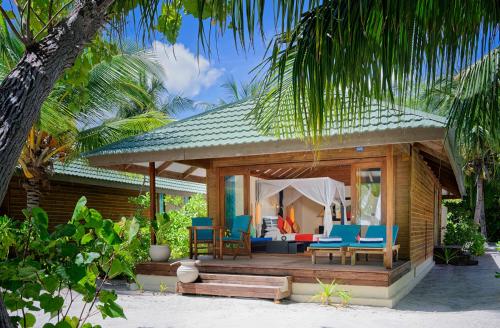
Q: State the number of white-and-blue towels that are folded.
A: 2